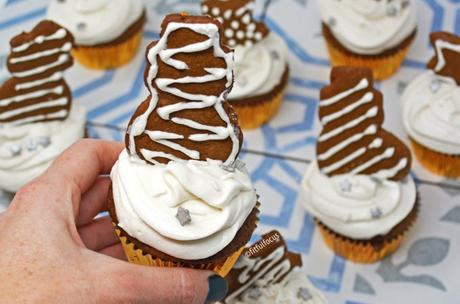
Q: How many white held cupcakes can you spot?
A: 1